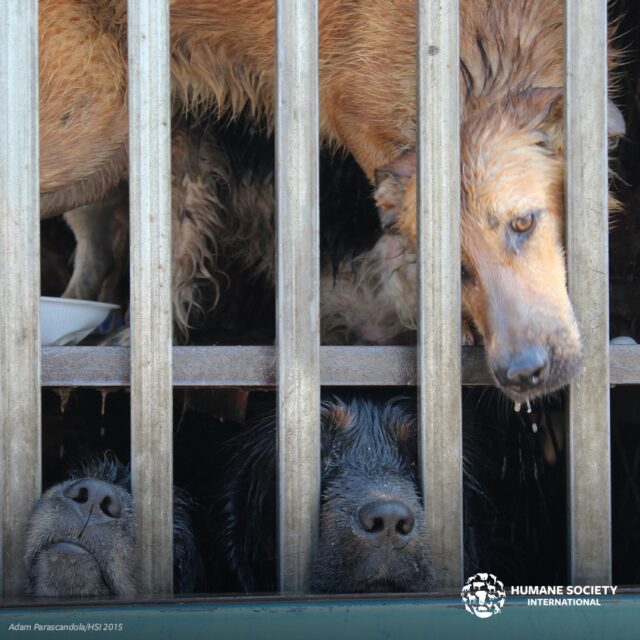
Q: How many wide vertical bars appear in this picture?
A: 5